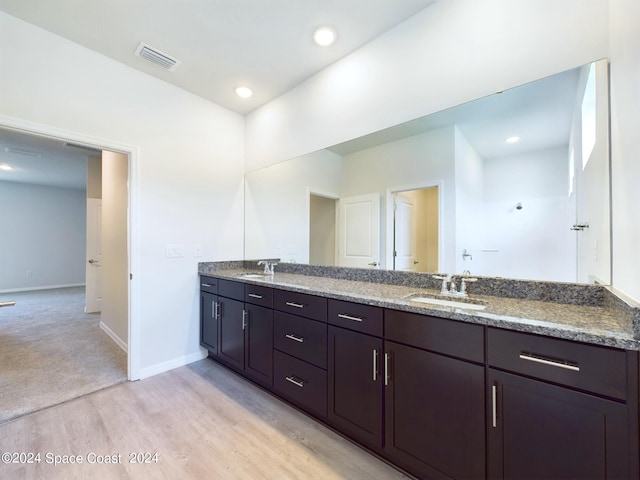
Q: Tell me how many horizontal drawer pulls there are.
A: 7